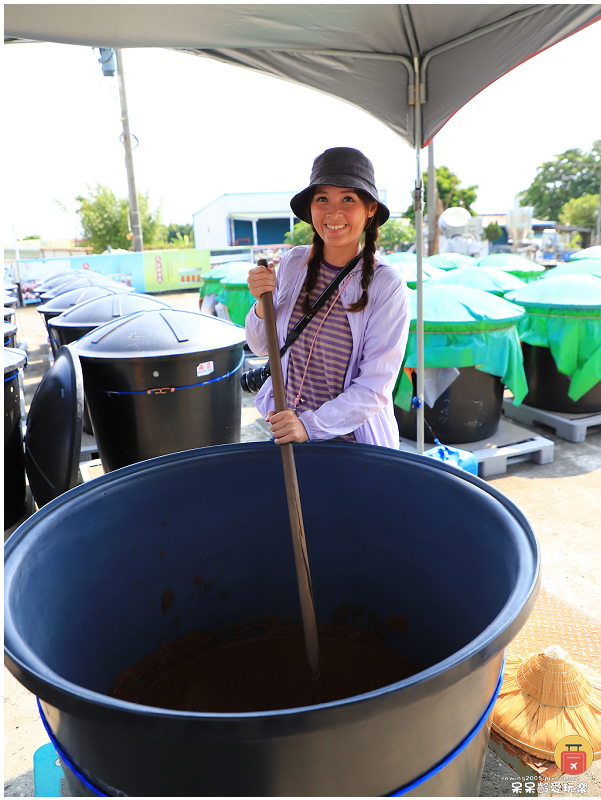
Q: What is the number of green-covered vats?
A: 11